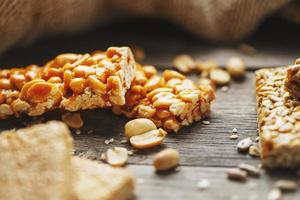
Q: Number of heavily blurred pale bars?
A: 2